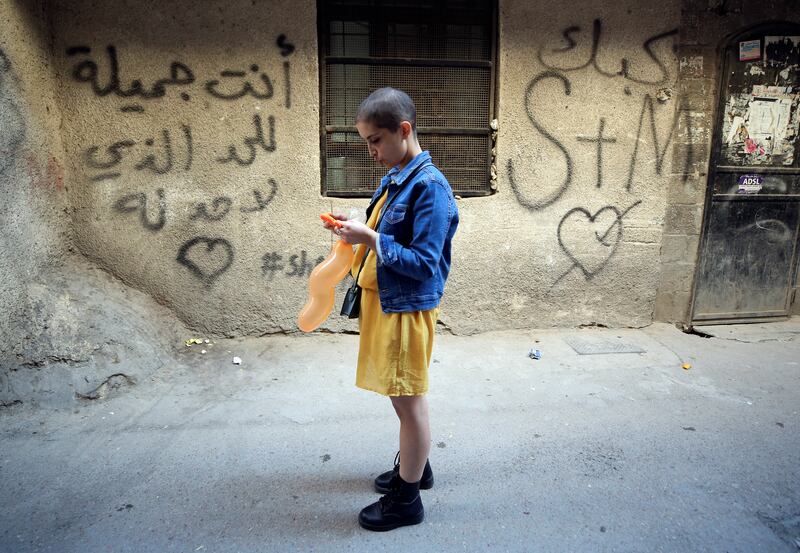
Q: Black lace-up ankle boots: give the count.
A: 2